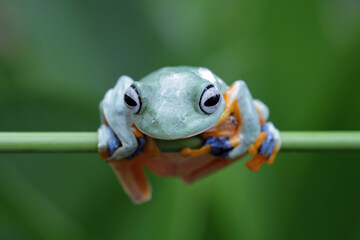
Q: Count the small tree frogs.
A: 1